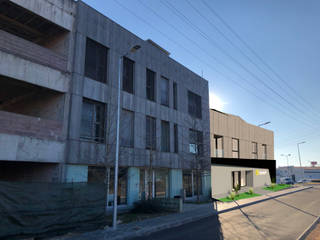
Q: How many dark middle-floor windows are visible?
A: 6